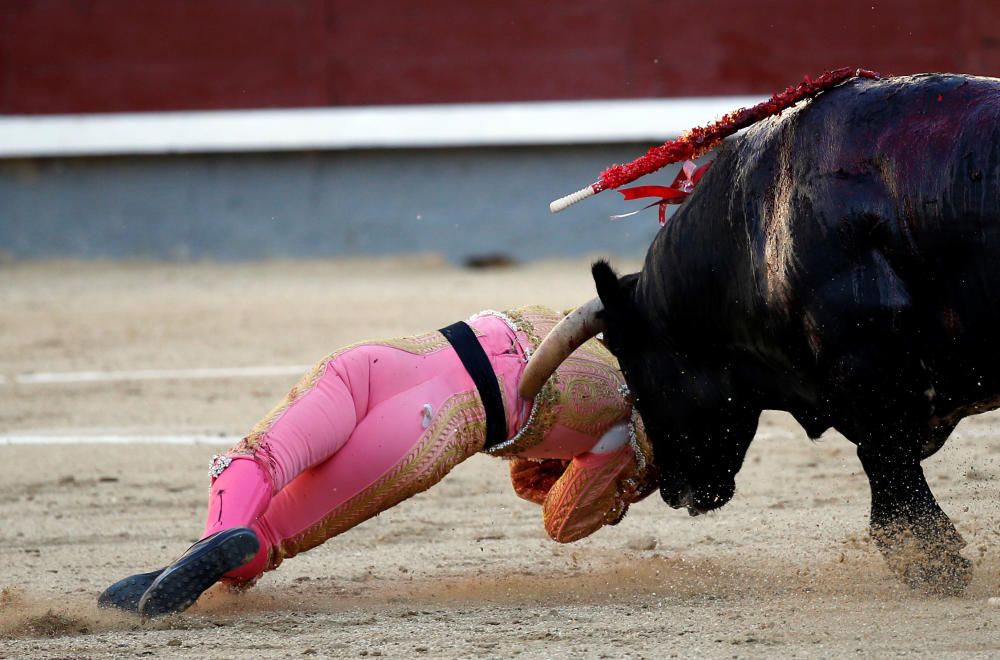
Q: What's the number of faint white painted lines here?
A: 2